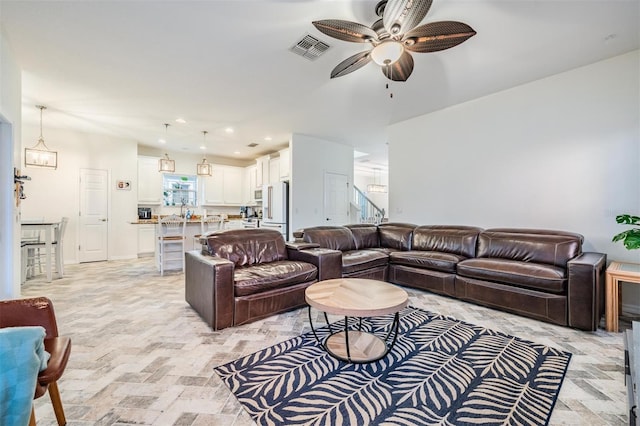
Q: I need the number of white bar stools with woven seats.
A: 2